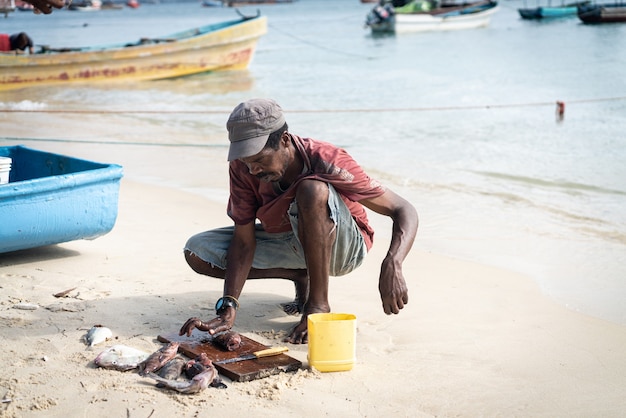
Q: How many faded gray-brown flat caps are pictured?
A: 1